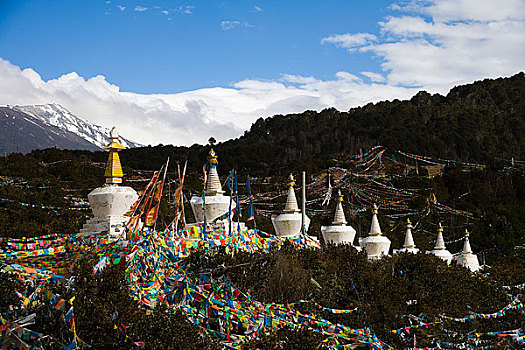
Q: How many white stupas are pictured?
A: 8